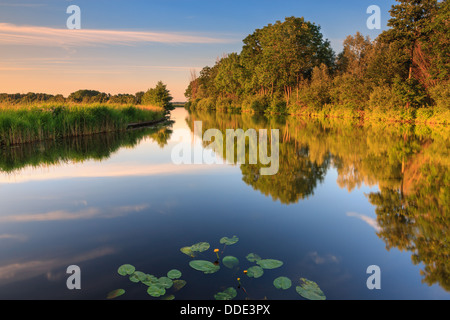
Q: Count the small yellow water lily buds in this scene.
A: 3